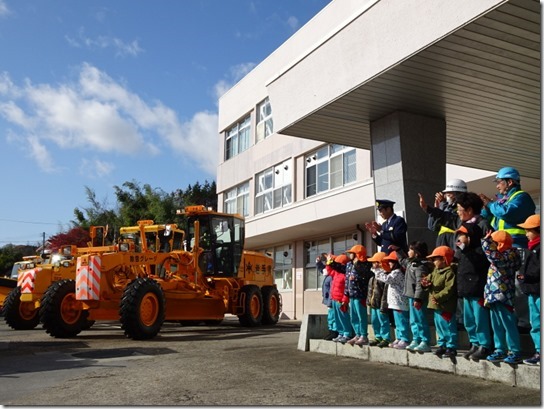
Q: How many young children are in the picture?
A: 10